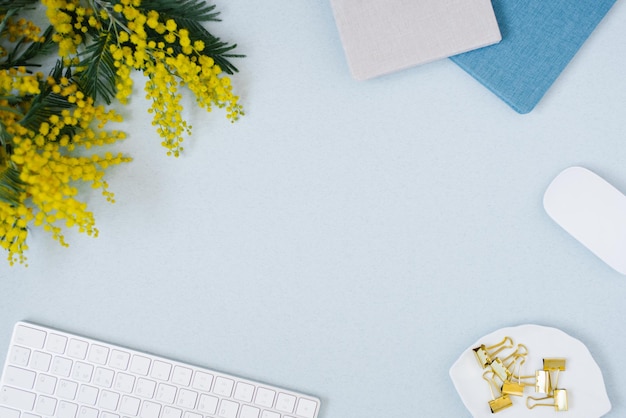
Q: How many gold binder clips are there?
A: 7